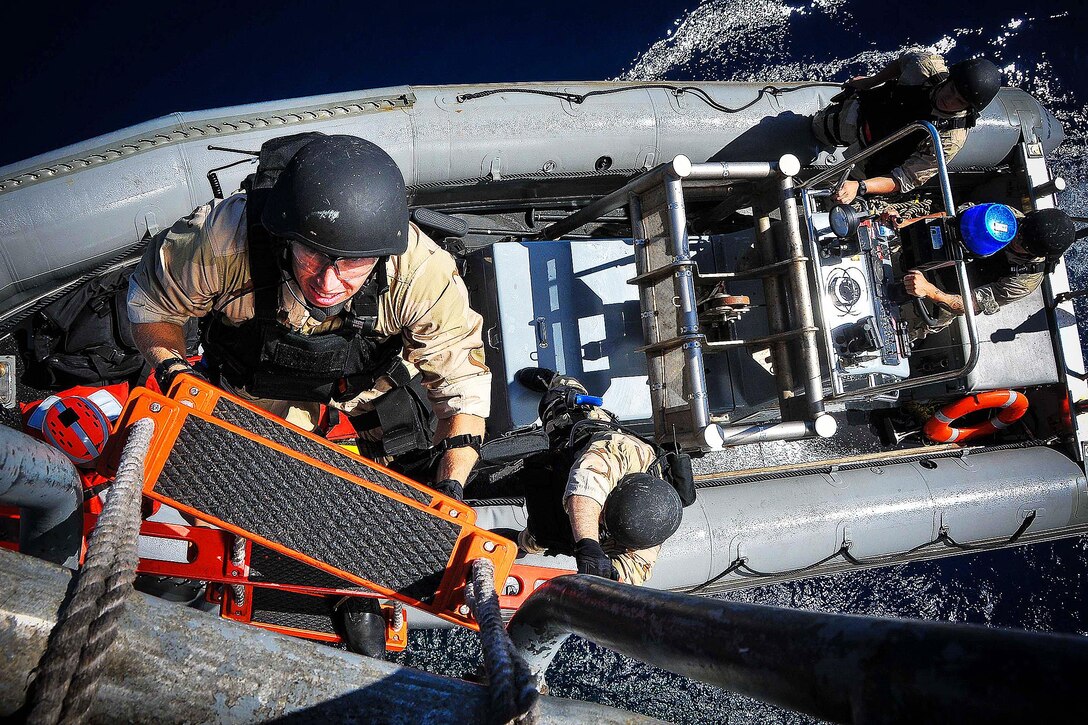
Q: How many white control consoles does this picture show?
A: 1